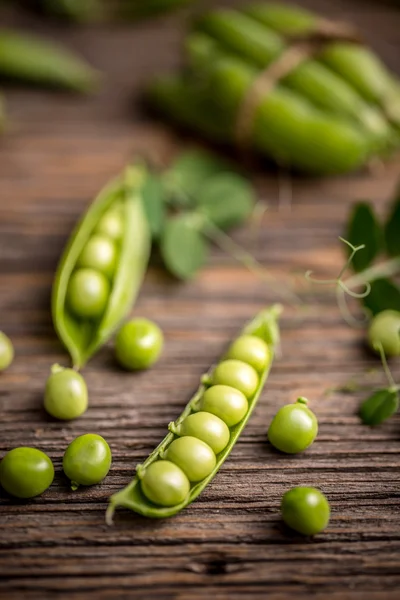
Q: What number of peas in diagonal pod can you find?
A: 6